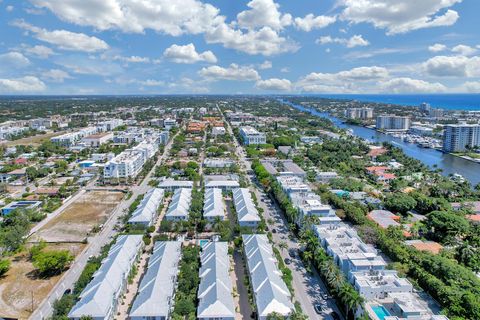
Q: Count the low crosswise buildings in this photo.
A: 2